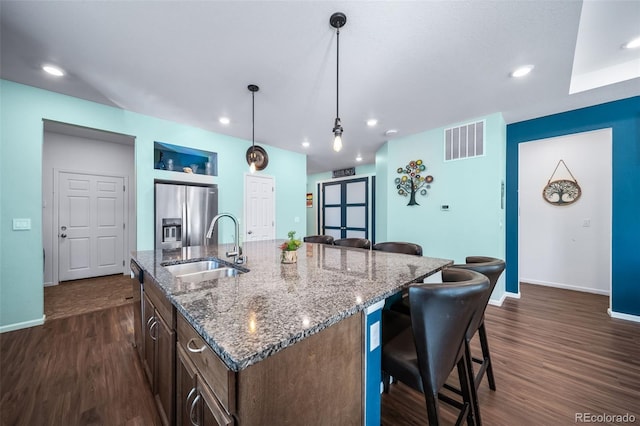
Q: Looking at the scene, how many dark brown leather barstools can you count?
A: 5